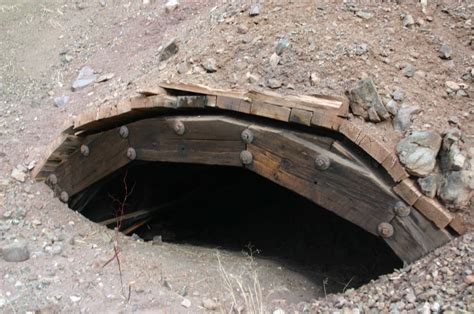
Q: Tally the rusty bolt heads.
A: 11